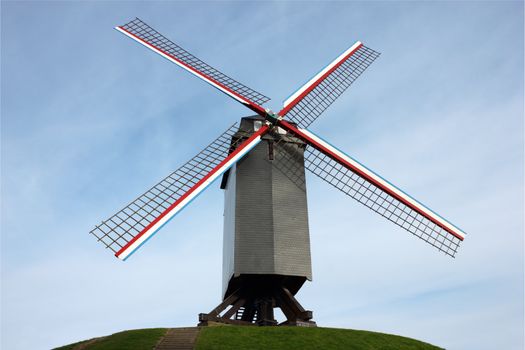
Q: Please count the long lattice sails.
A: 4